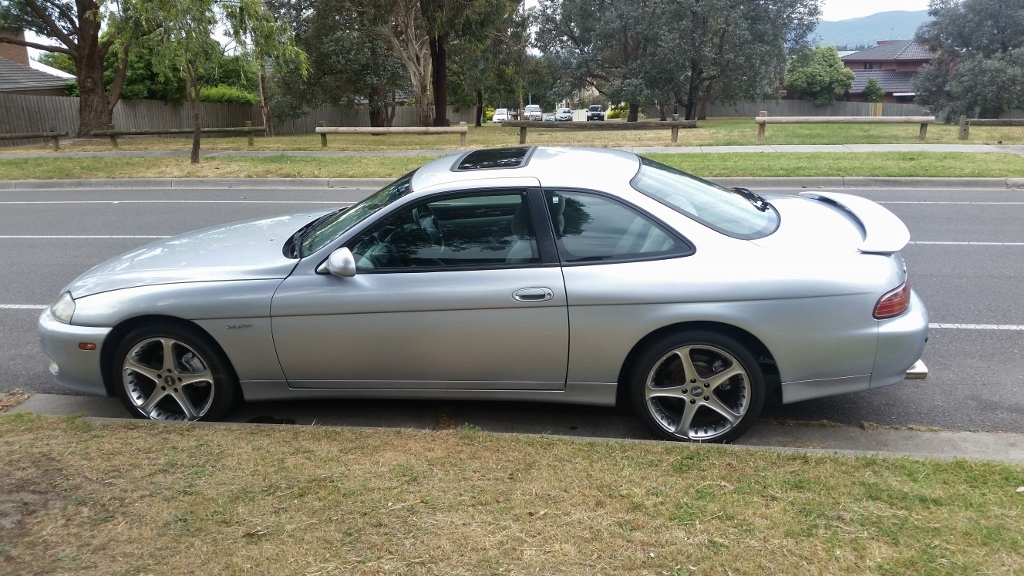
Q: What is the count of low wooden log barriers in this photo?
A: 6